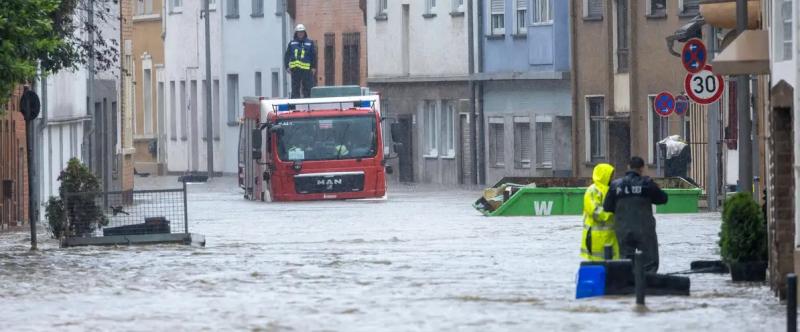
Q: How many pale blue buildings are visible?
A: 2